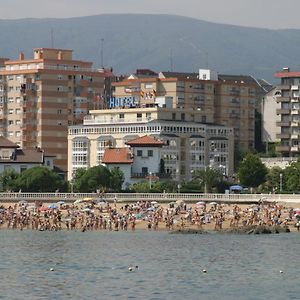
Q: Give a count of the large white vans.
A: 0